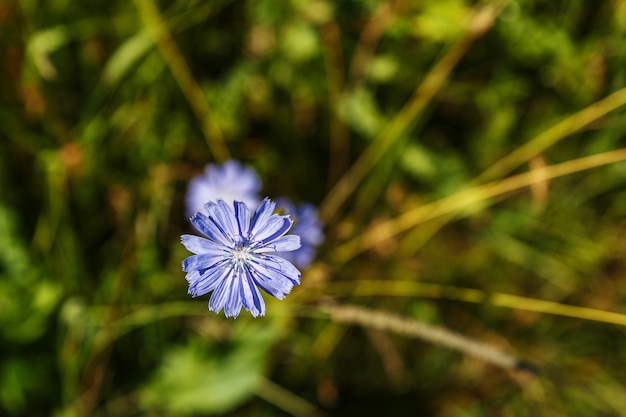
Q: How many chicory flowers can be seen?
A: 3